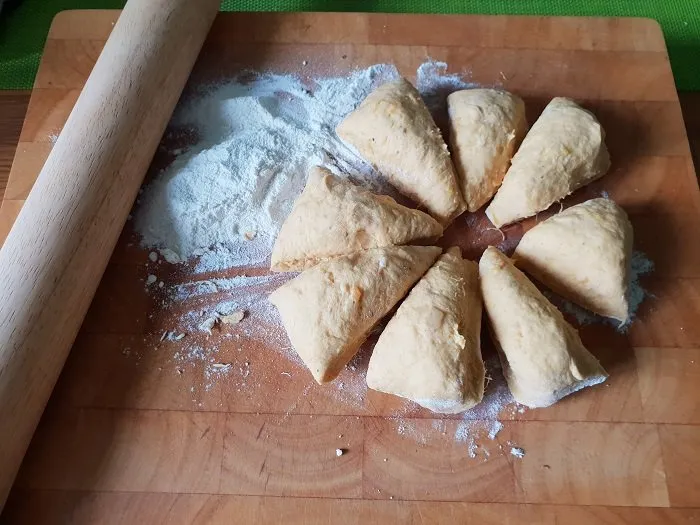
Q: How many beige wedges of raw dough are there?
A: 8